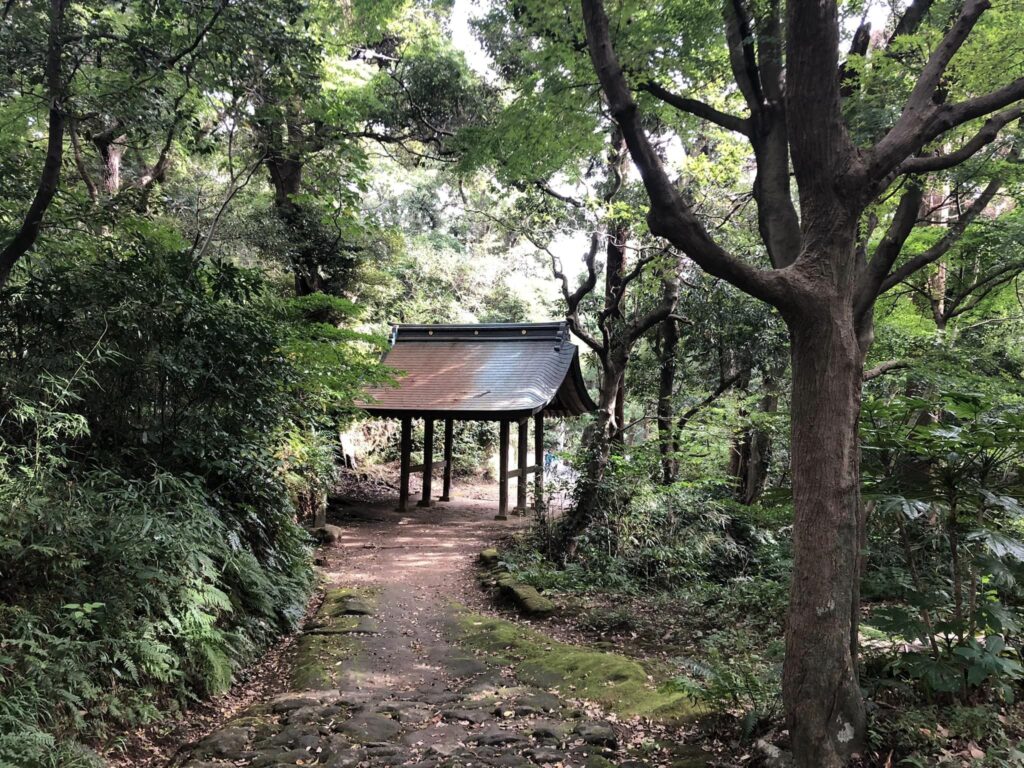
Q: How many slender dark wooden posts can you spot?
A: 6